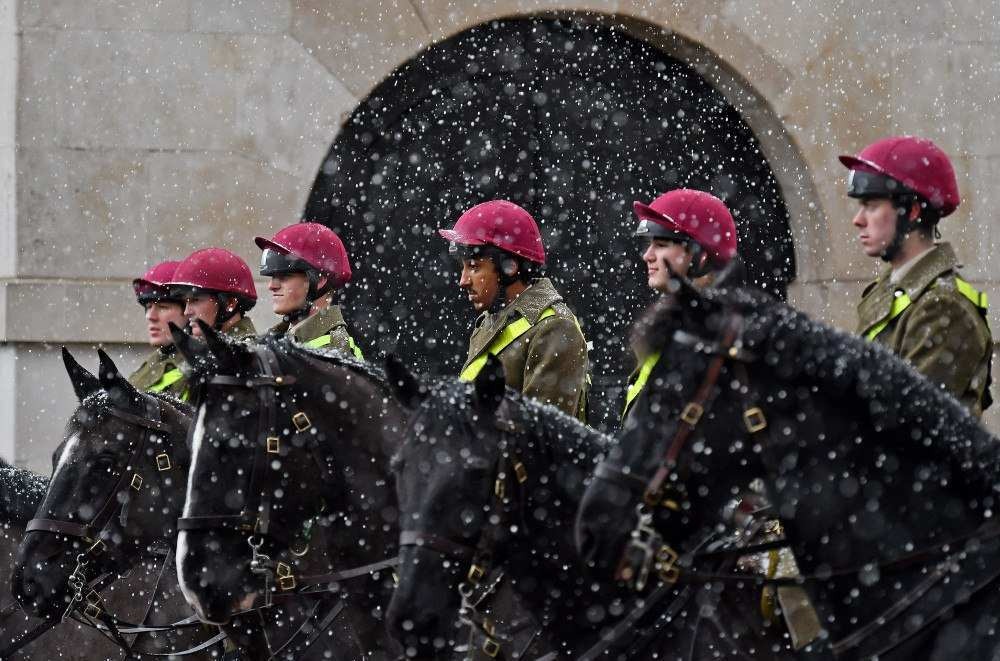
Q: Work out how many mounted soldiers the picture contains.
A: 6